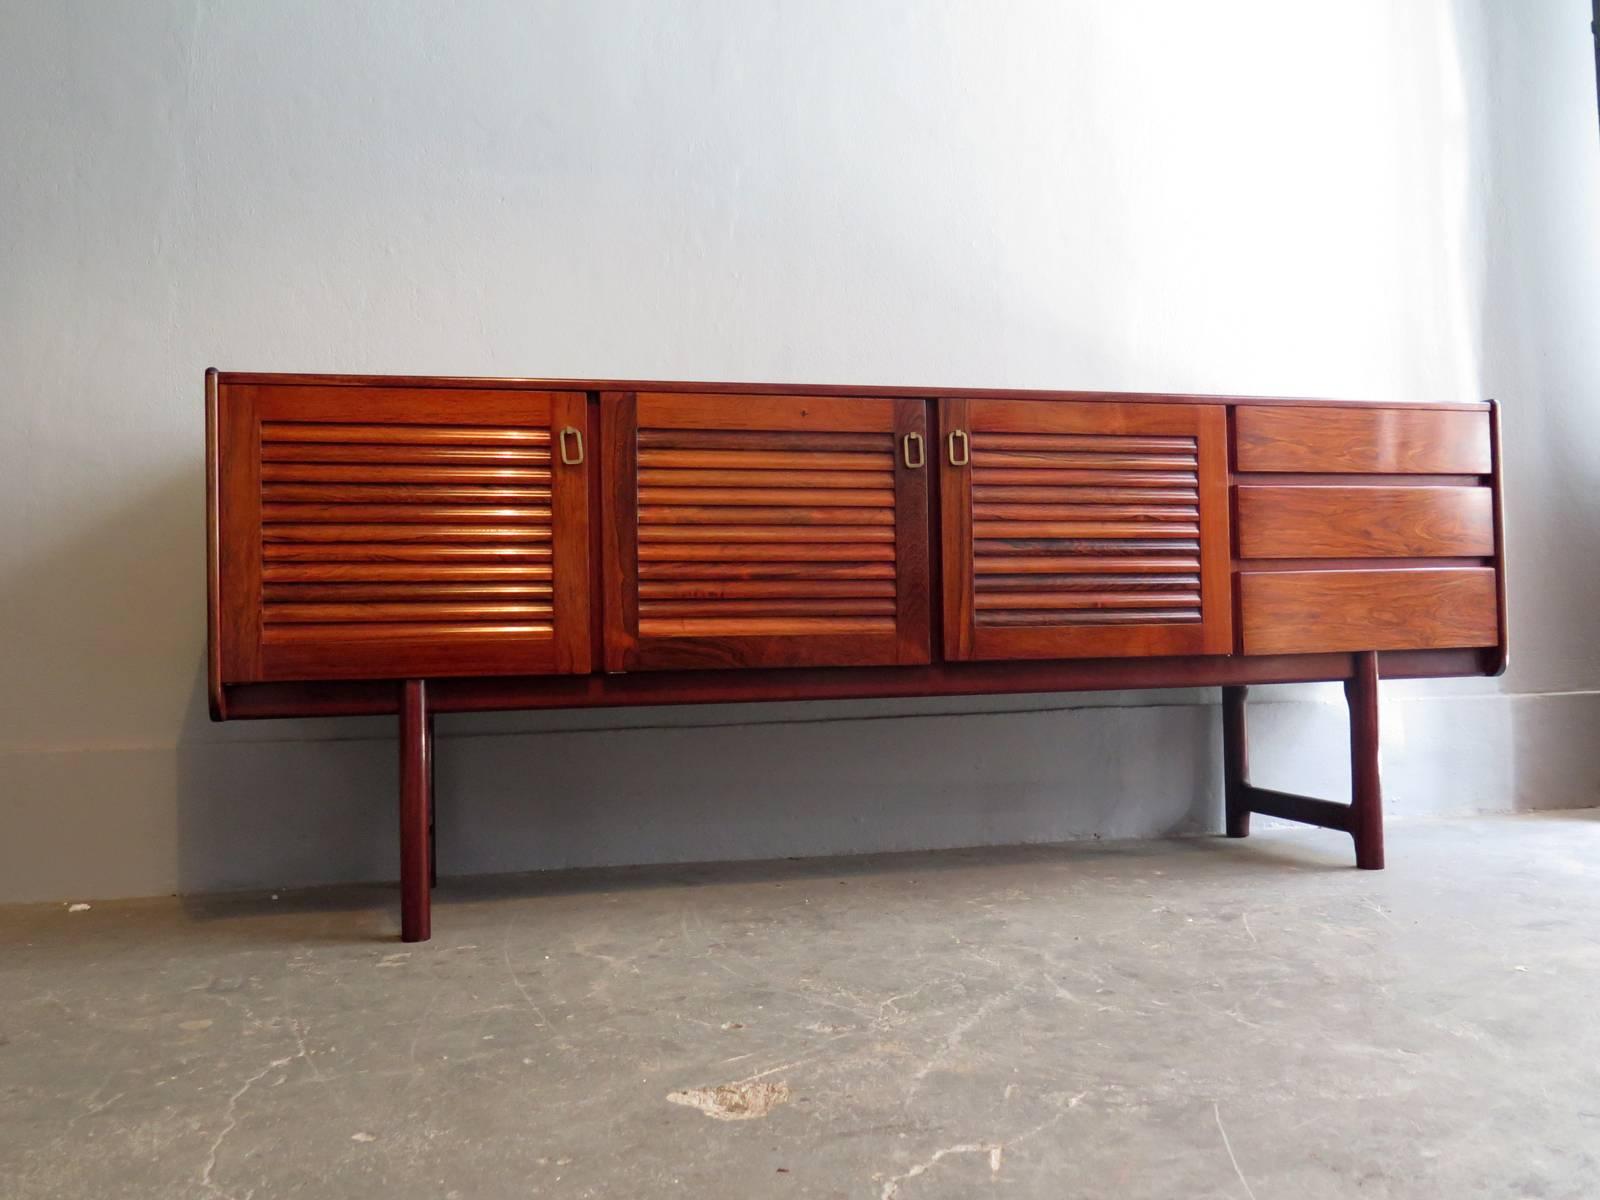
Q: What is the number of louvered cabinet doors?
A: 3